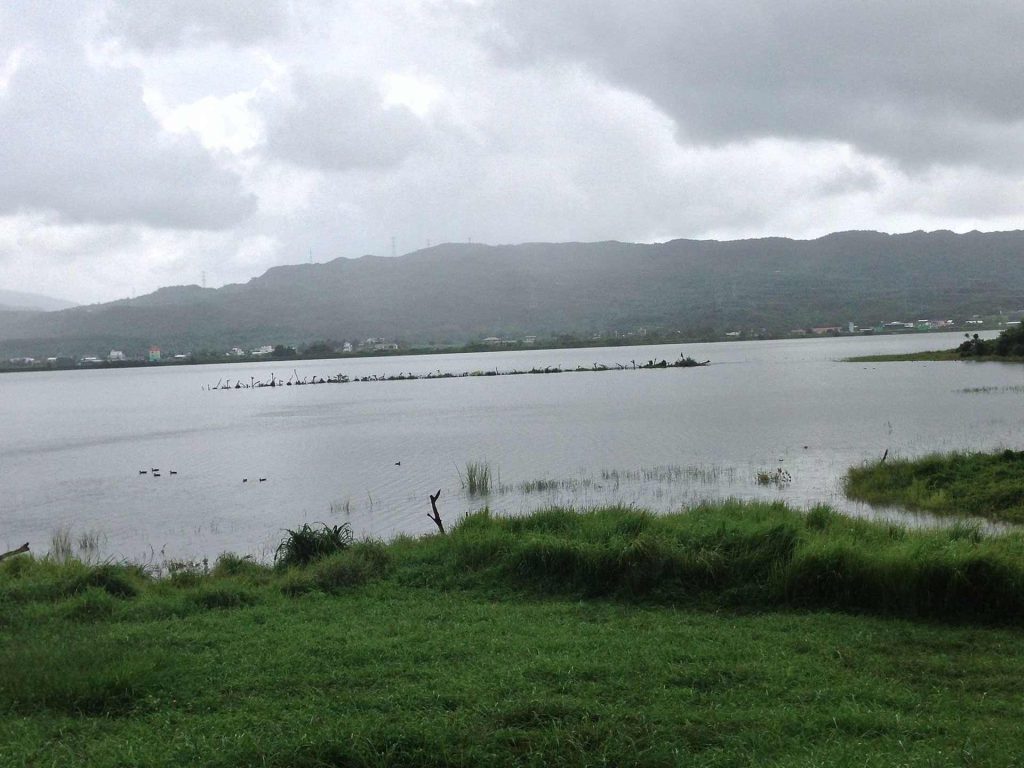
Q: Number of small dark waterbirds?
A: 7